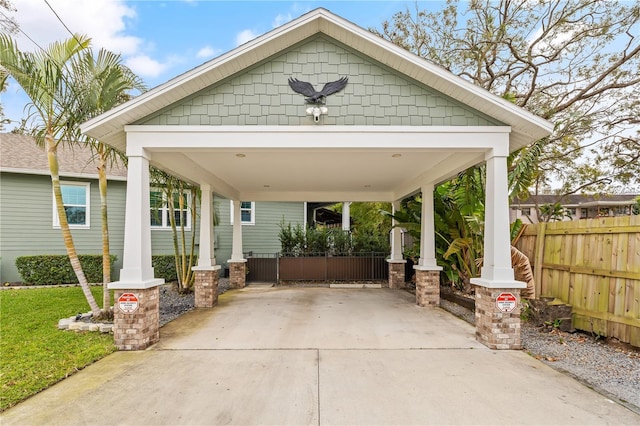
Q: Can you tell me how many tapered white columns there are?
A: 6